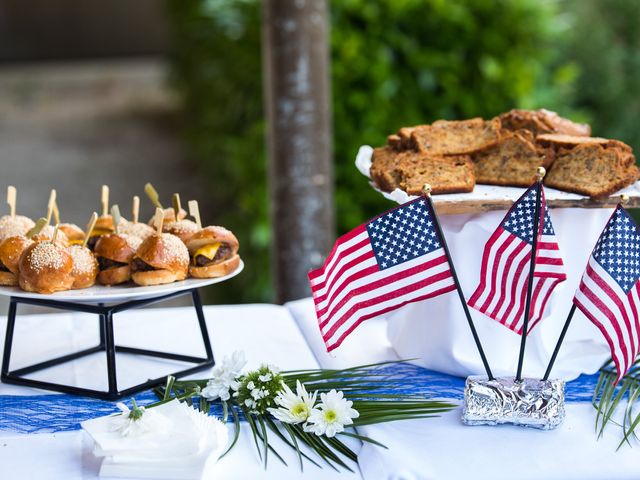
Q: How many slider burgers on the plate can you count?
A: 13